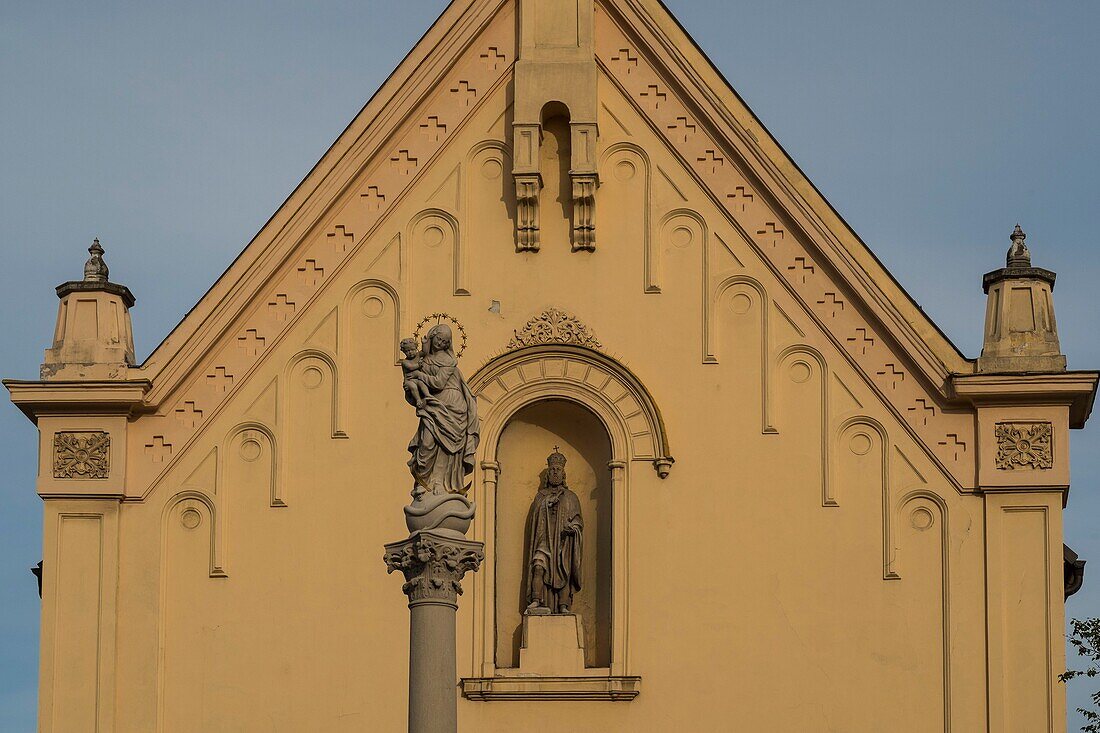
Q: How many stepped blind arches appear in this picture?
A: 12